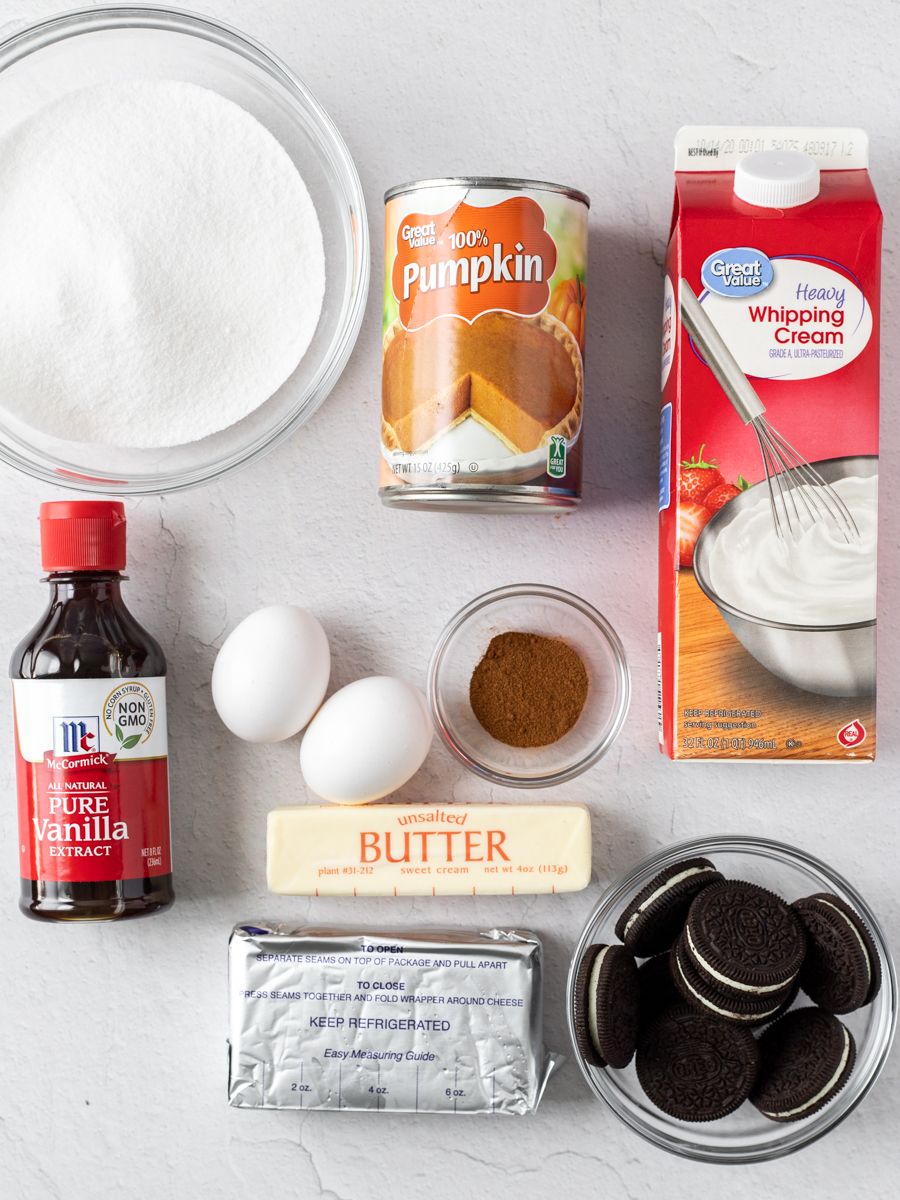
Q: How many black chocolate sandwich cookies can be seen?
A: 8